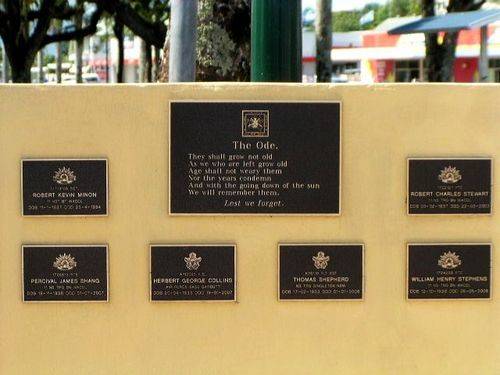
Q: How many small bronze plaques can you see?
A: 6